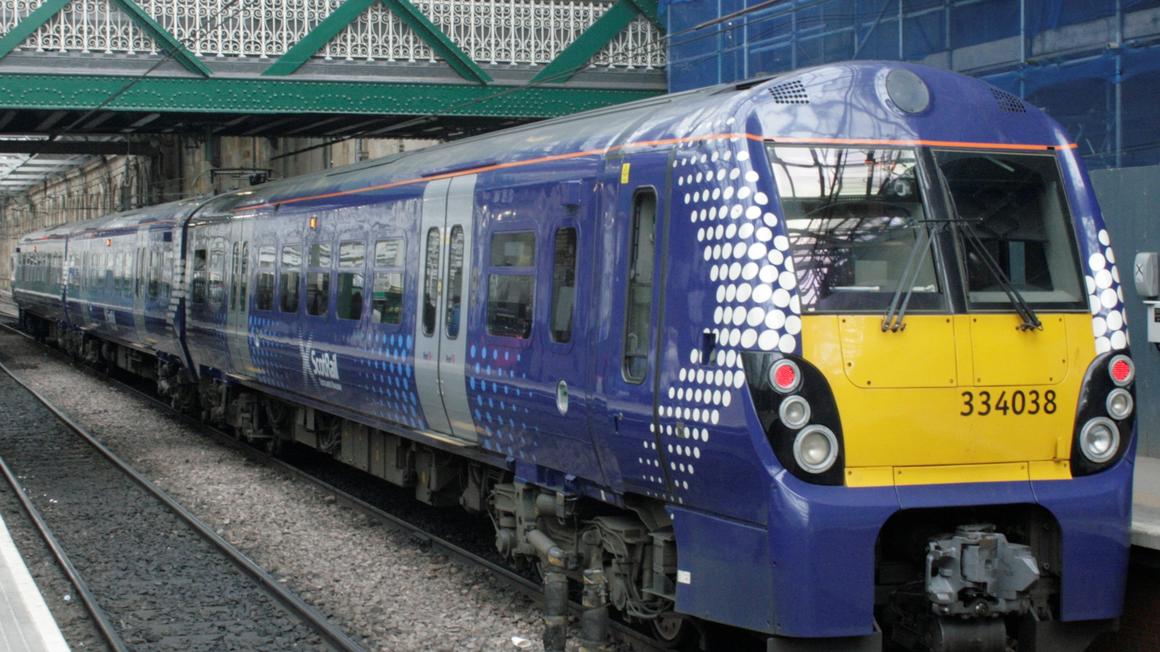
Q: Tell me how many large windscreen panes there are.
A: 2